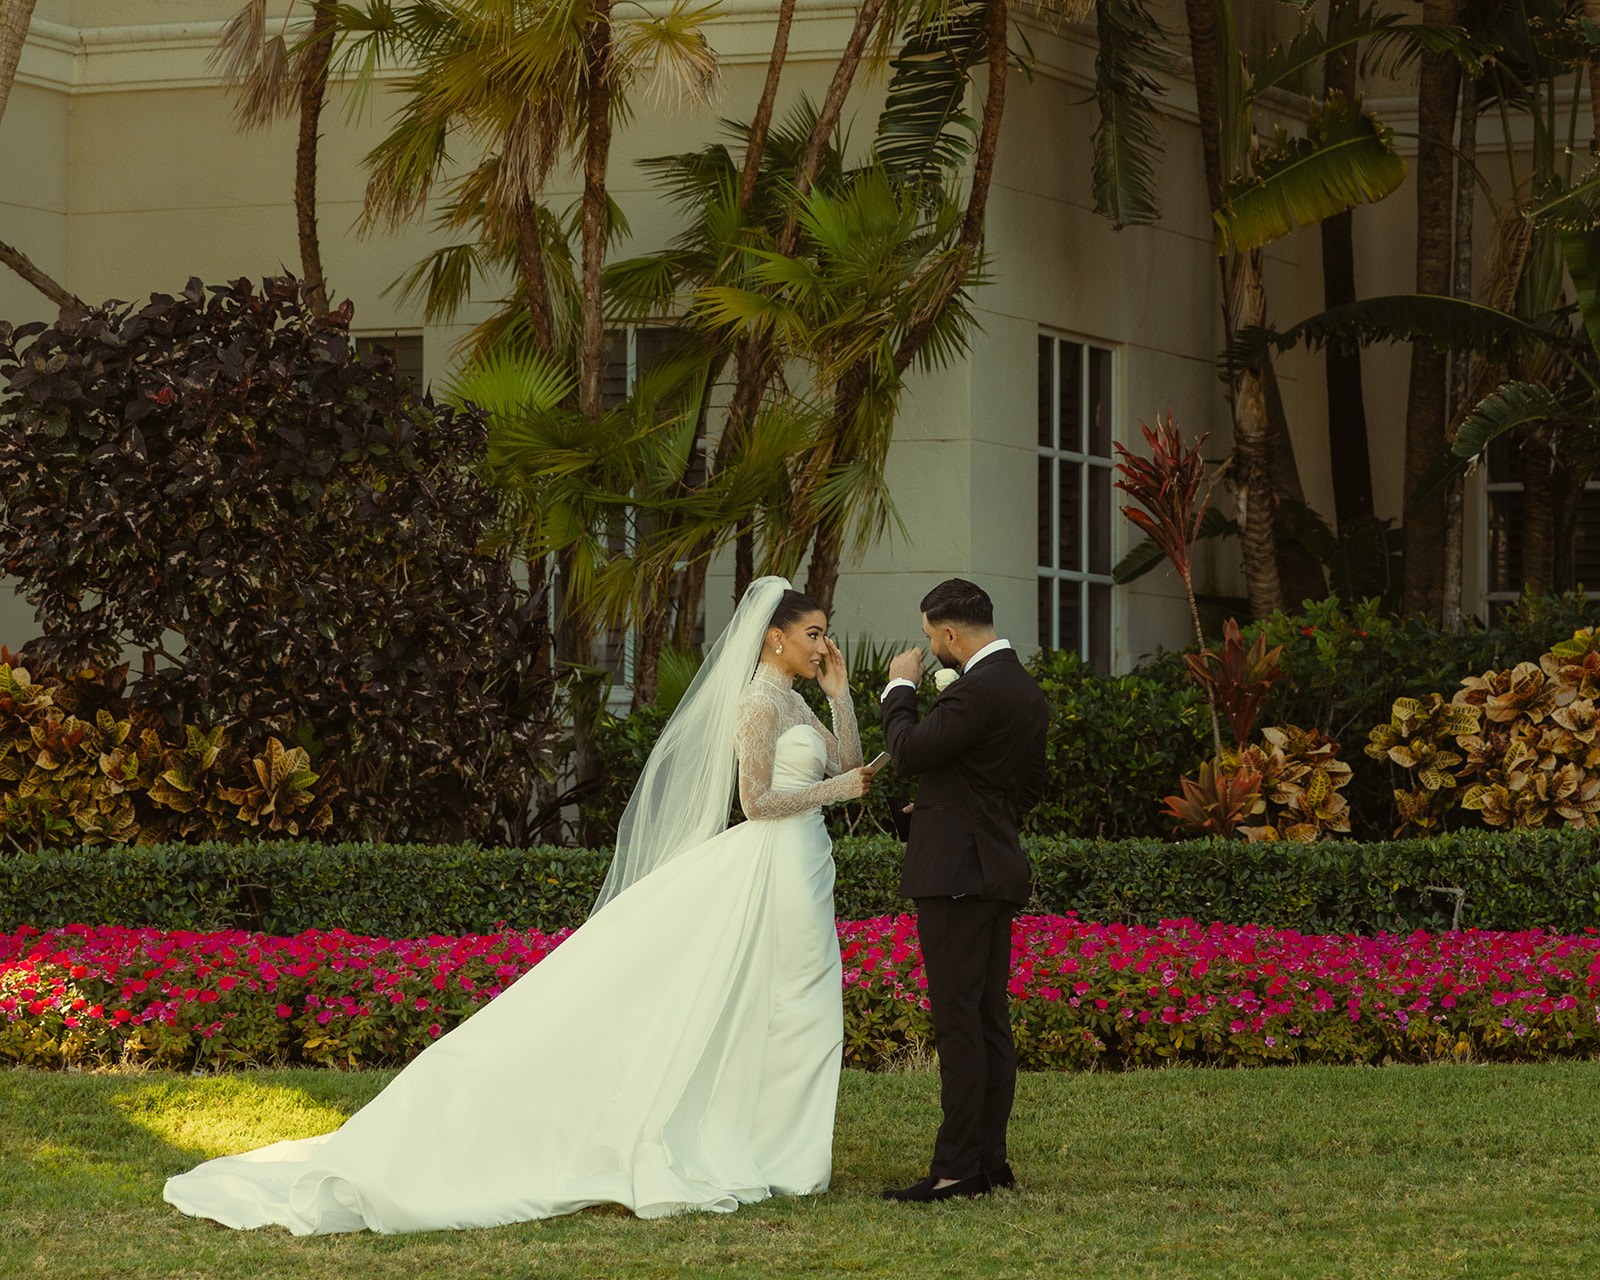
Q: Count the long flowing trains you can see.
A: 1